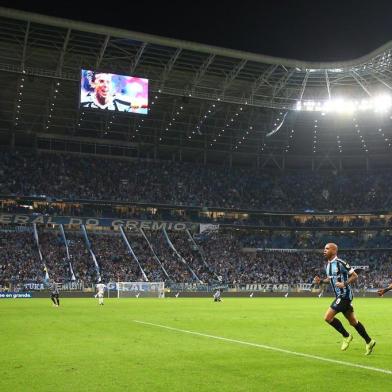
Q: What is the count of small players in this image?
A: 3